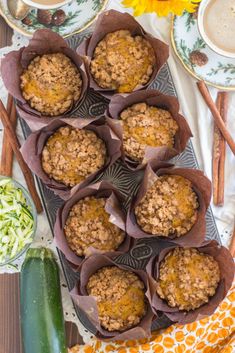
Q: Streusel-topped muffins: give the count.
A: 8